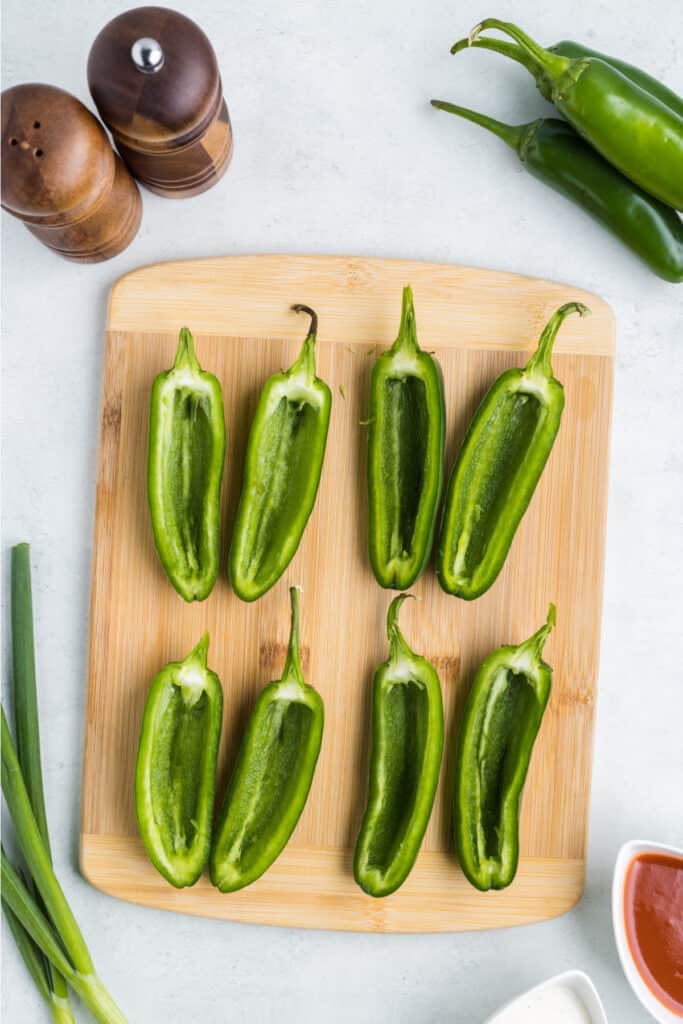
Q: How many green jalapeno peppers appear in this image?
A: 11